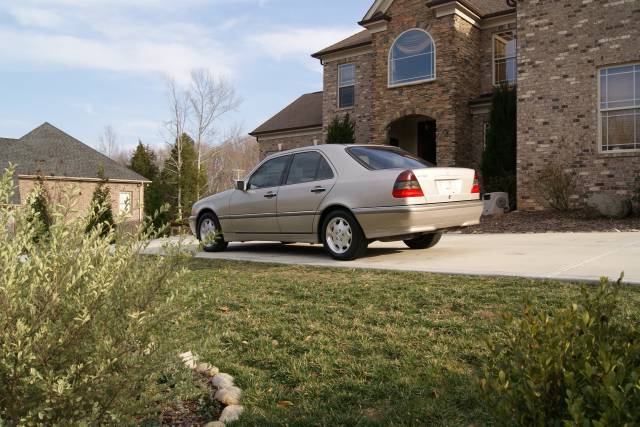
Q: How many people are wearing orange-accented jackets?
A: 0